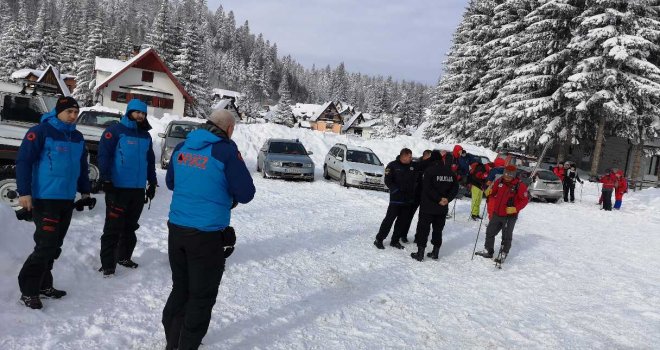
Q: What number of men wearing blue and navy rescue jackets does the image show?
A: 3